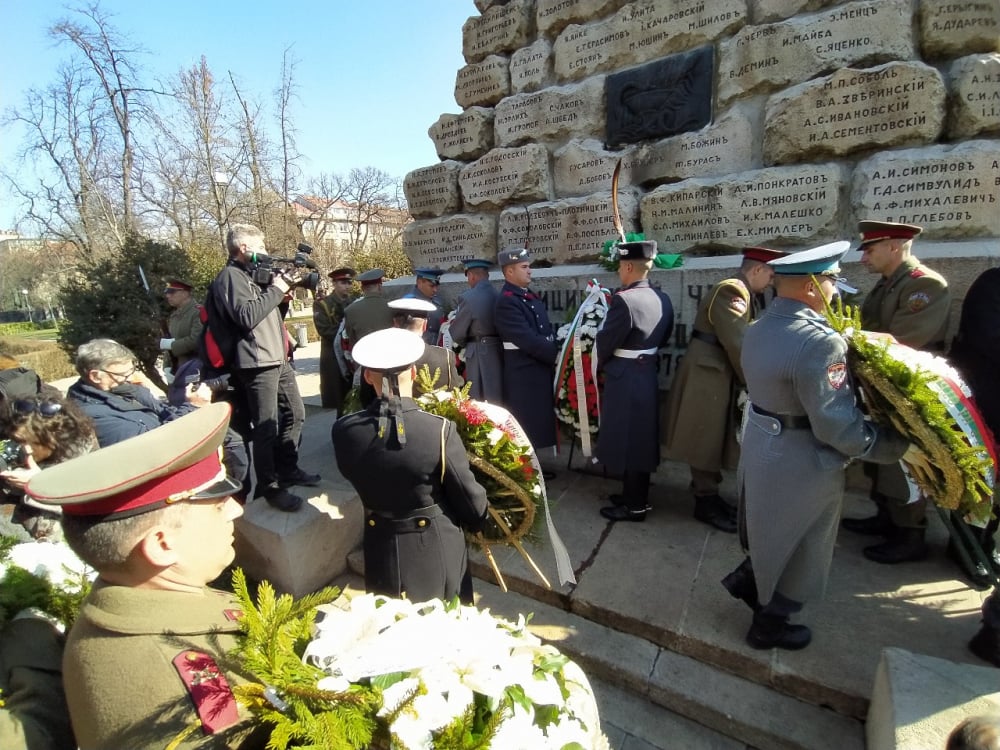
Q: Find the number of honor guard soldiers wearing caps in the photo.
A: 13